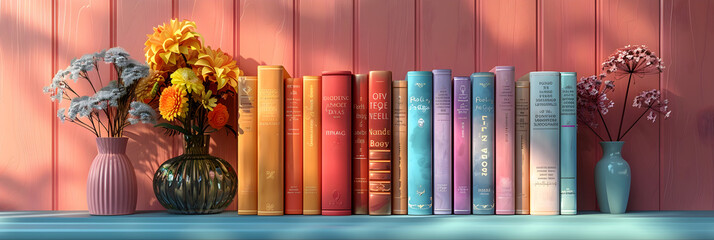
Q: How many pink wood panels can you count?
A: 12